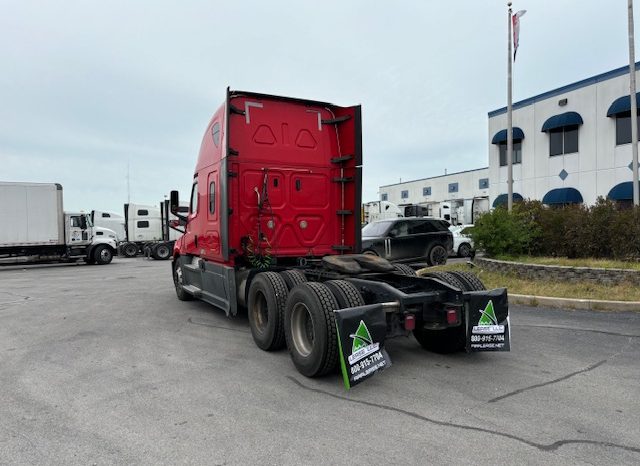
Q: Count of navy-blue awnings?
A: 6